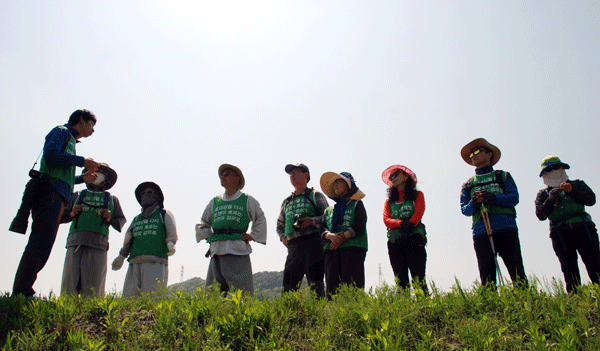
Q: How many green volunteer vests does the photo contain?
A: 9